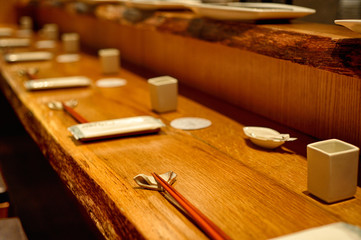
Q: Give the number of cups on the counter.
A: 6